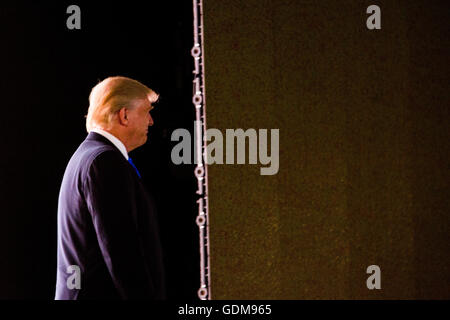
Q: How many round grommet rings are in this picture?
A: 5